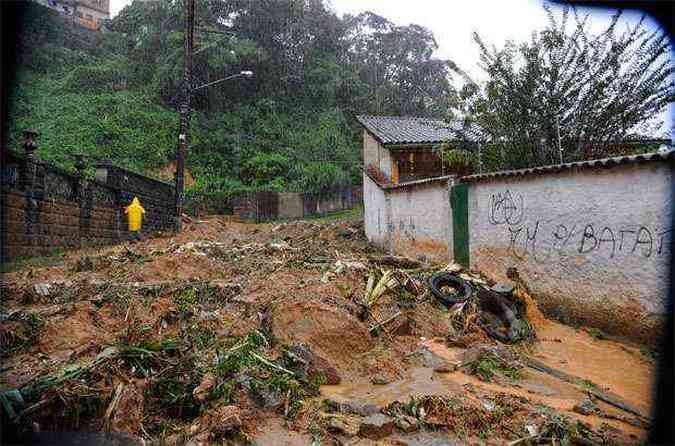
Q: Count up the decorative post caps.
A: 2